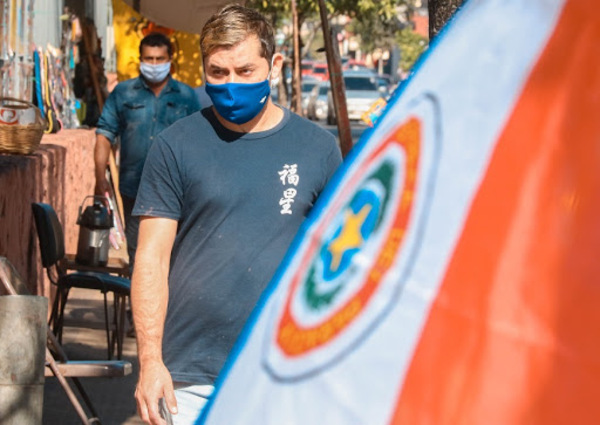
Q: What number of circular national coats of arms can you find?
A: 1